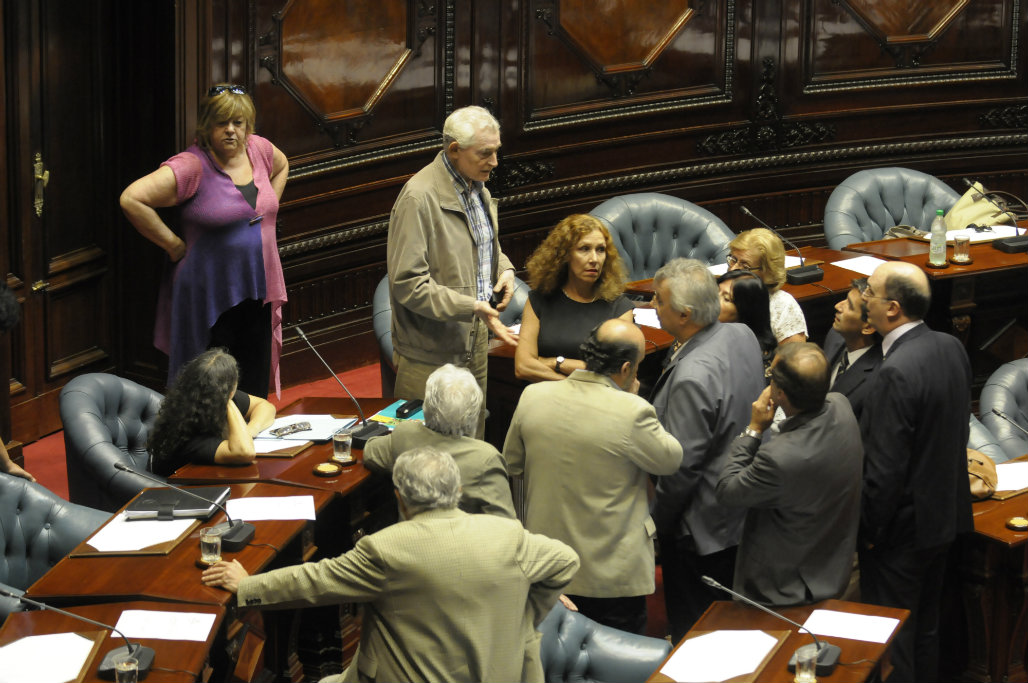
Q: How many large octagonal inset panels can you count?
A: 3